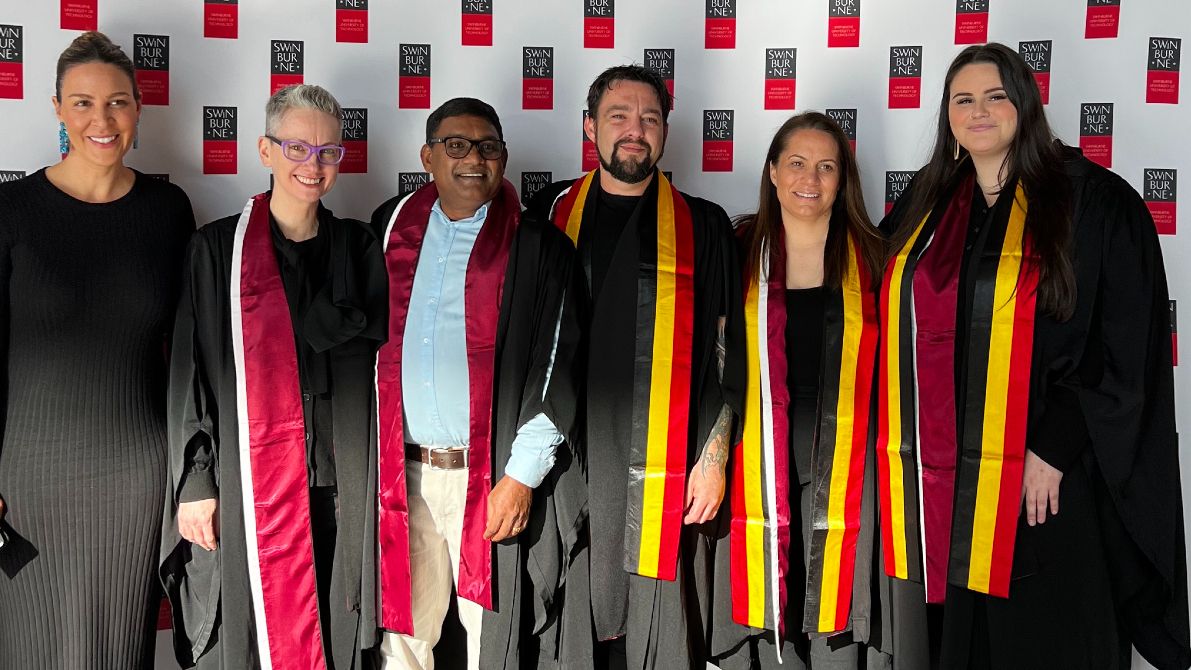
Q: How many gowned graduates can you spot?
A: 5